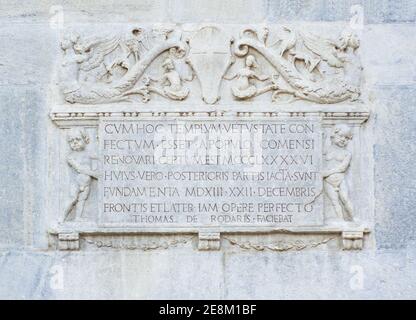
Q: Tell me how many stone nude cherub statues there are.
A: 2